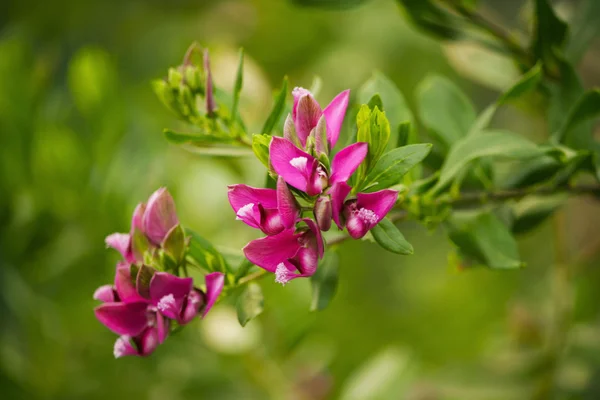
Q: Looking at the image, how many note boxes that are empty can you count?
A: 0